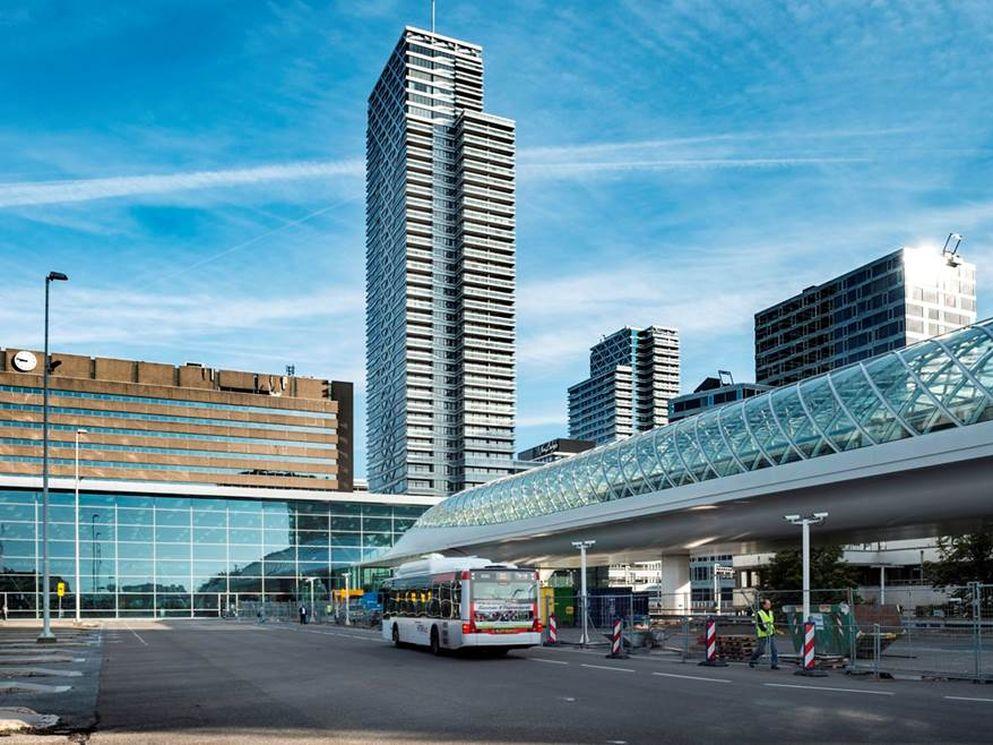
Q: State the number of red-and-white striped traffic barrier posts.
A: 4